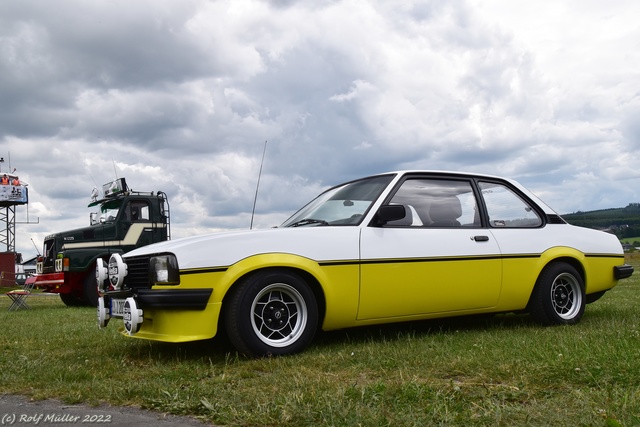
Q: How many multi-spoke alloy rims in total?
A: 2